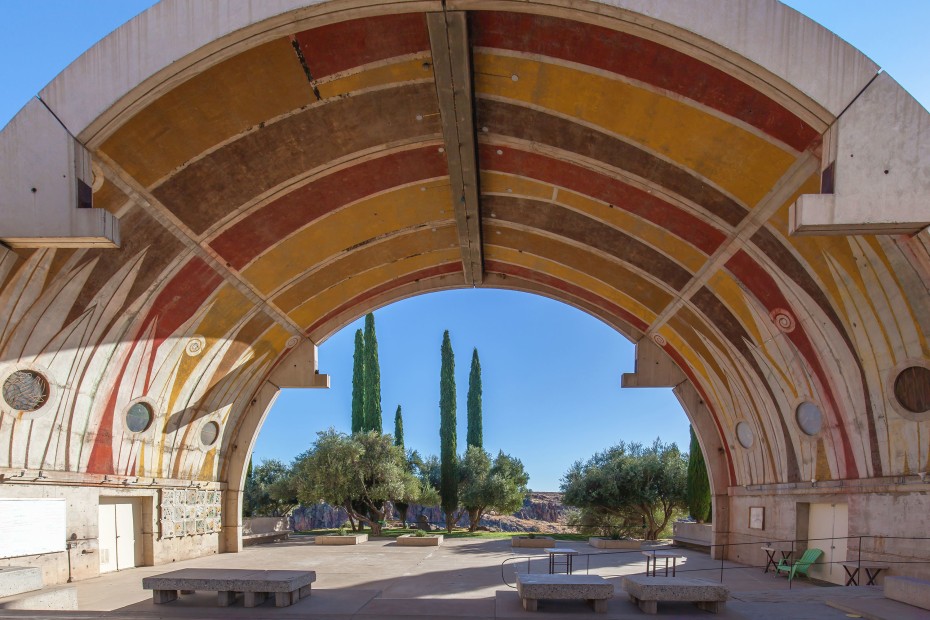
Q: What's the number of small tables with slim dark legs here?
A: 4